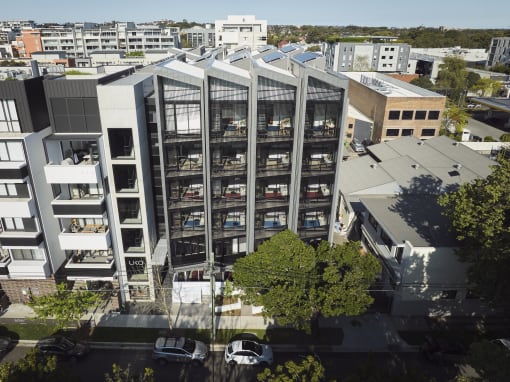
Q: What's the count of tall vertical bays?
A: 4